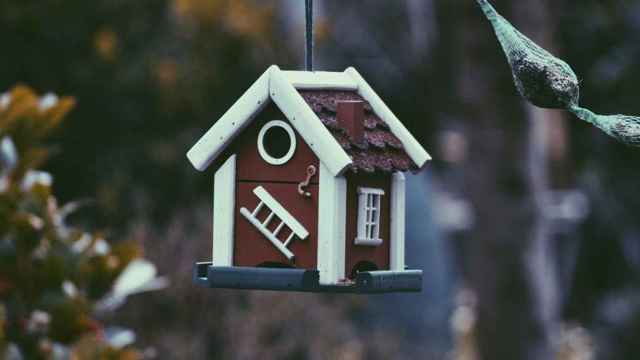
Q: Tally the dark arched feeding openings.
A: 2